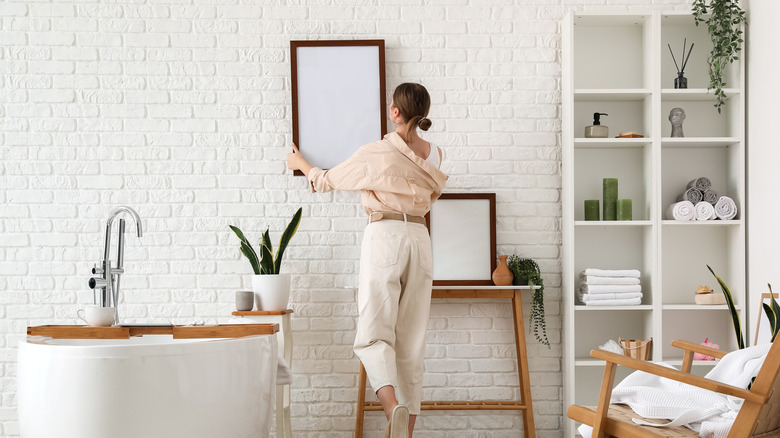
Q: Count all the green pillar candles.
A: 3